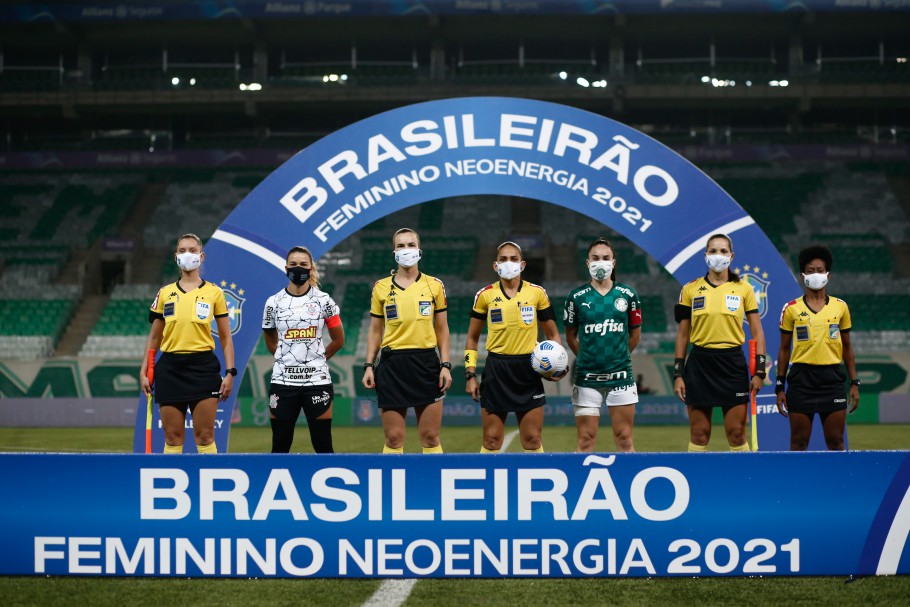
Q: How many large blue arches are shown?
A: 1